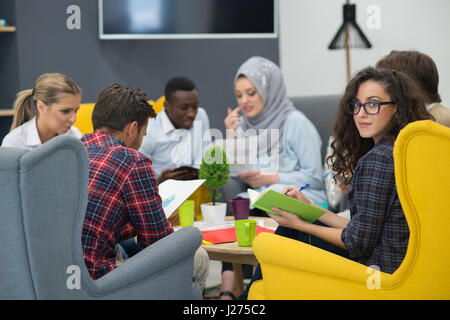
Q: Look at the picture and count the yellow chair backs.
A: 2